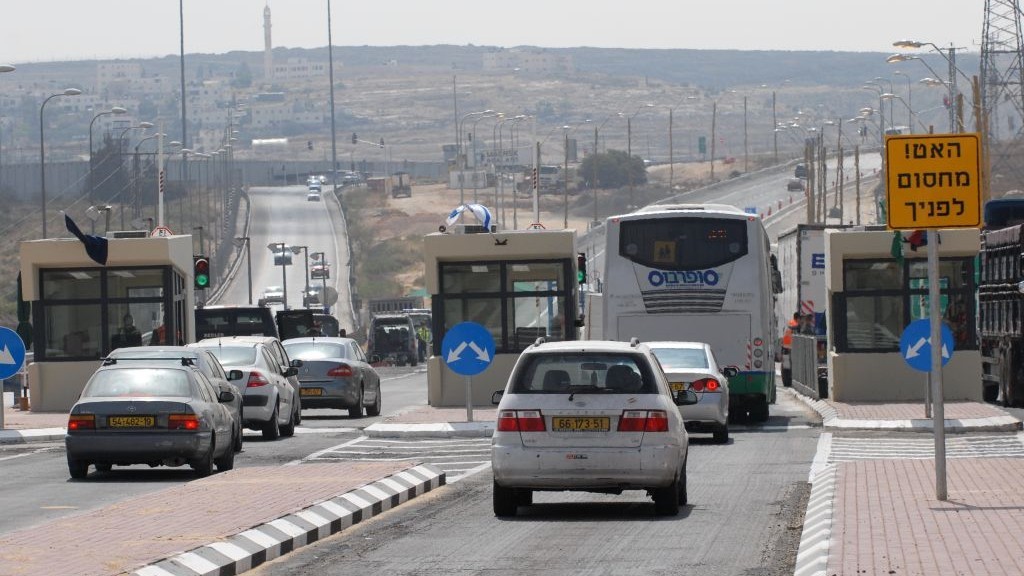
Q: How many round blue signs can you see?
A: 3